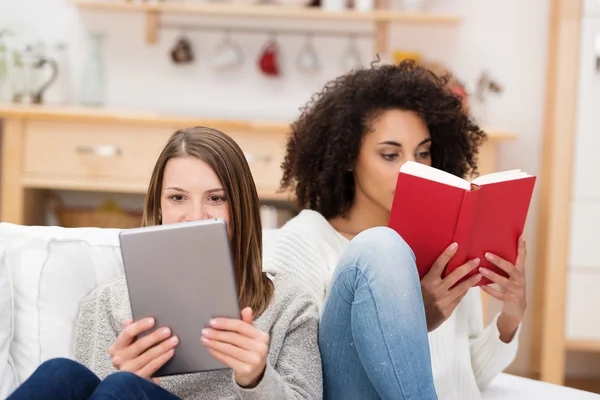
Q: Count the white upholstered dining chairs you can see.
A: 0